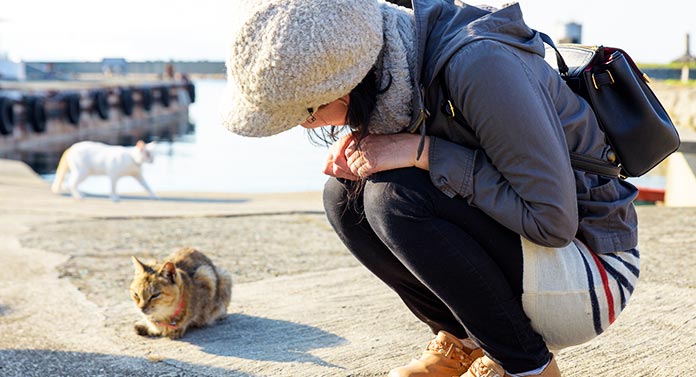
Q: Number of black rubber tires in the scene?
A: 8